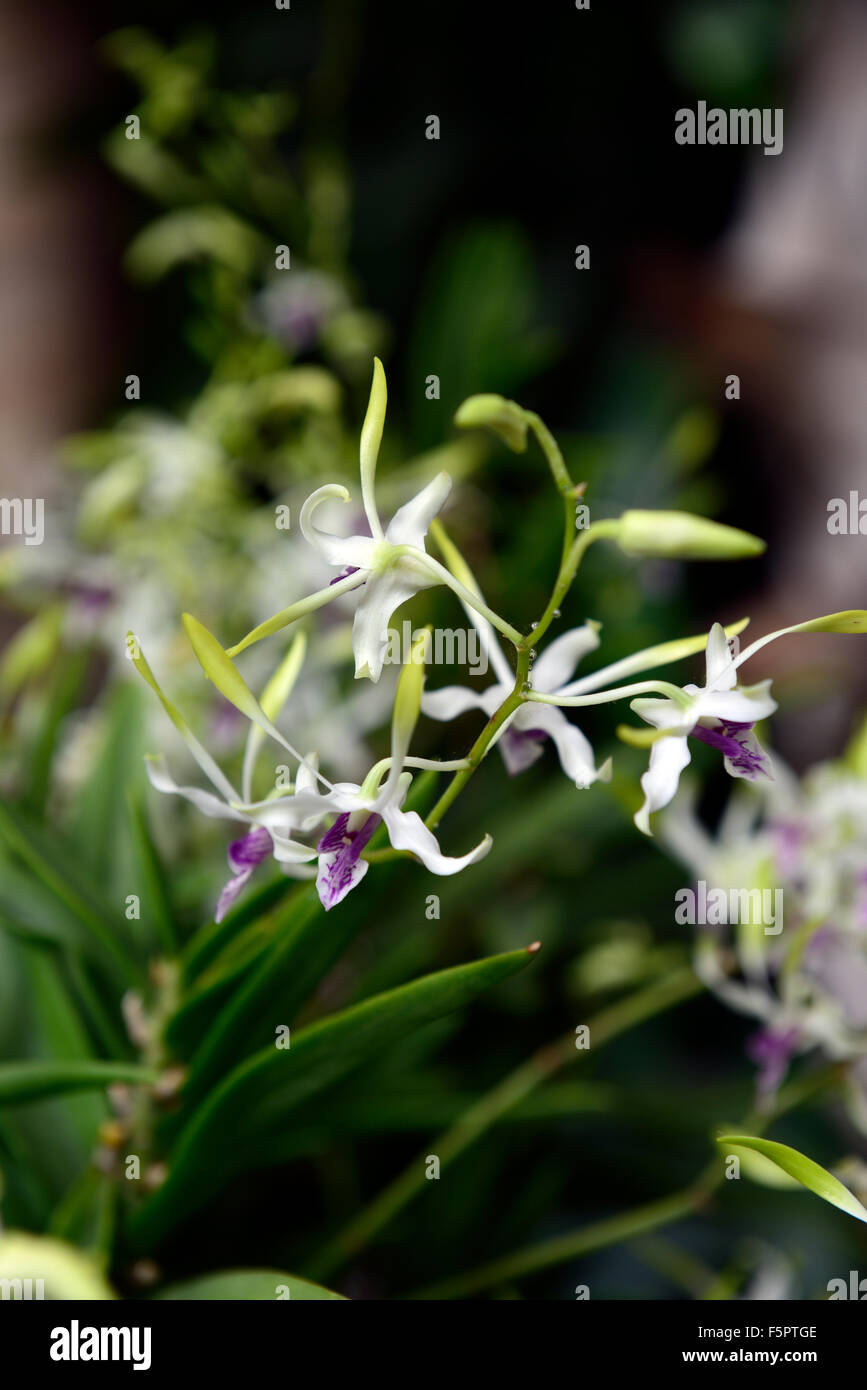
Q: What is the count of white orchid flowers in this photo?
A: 5